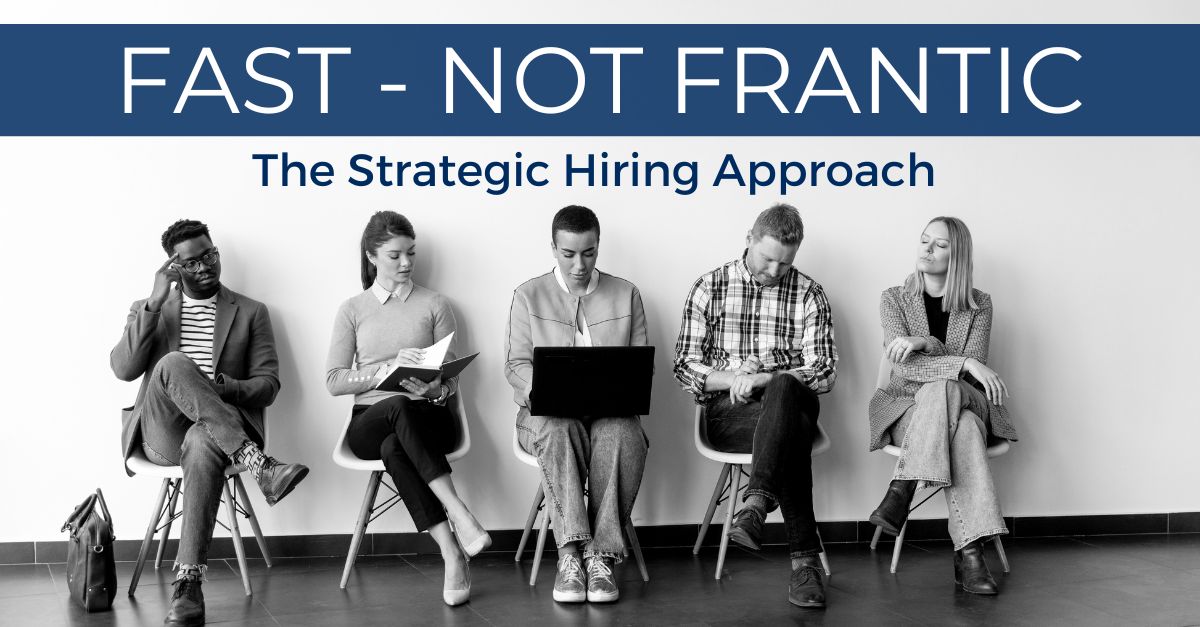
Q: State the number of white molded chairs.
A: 5